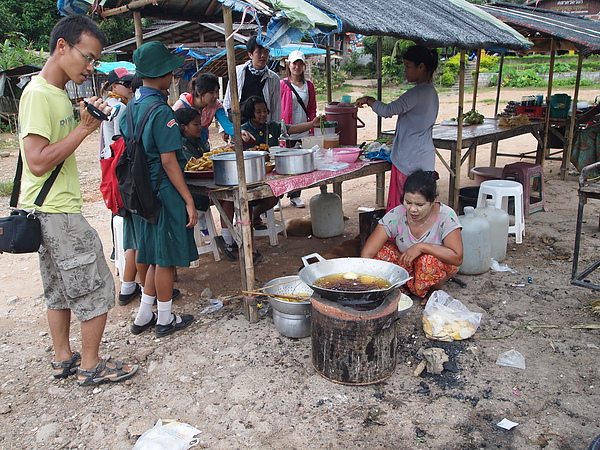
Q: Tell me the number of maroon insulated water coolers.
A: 1